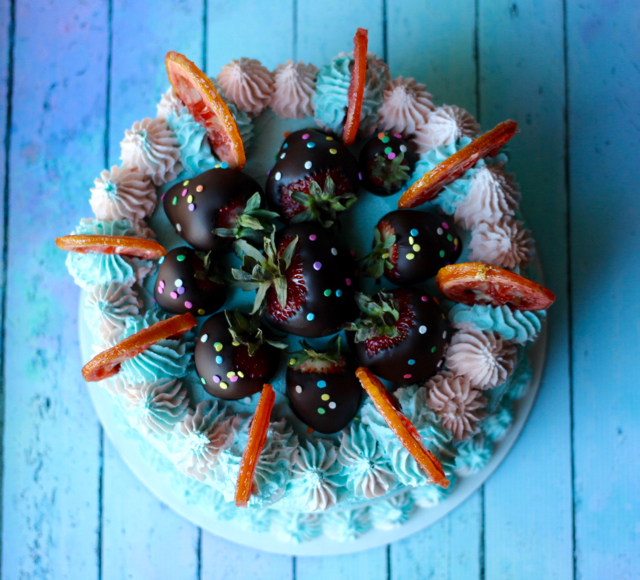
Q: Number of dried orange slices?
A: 8